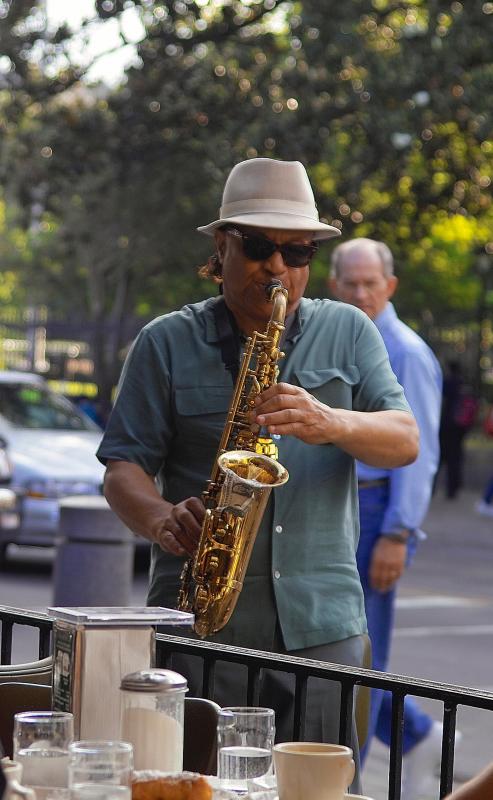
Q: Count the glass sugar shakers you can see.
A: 1